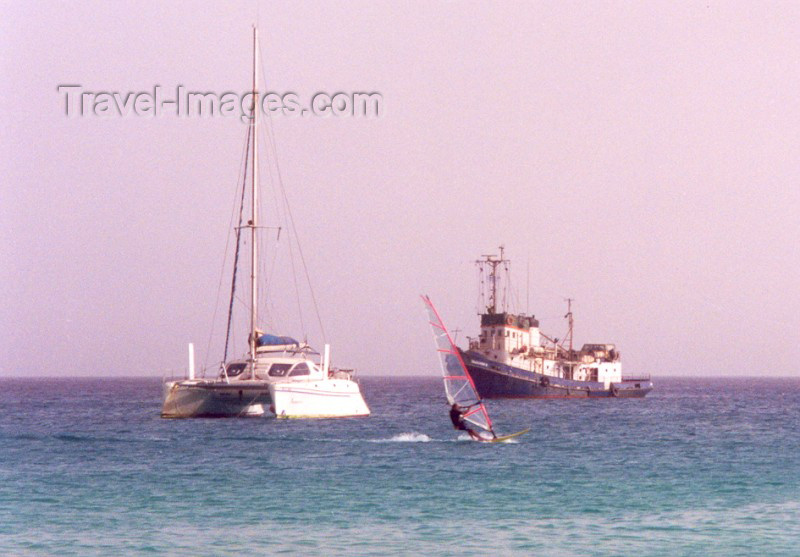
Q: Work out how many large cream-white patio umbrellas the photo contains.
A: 0